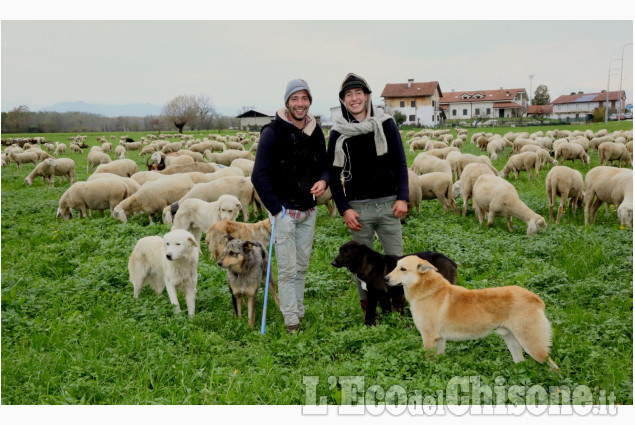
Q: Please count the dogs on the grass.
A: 6